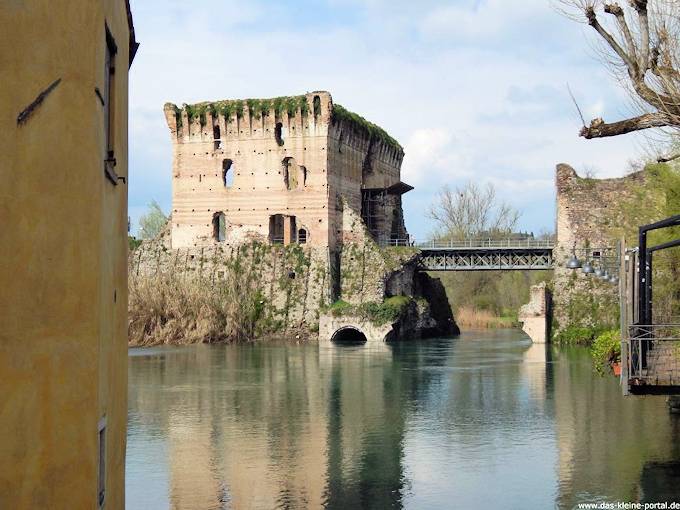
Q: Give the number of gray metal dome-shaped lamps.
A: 5